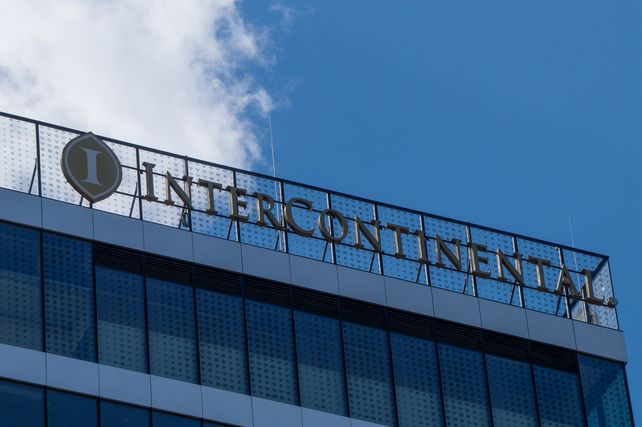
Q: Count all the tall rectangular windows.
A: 13